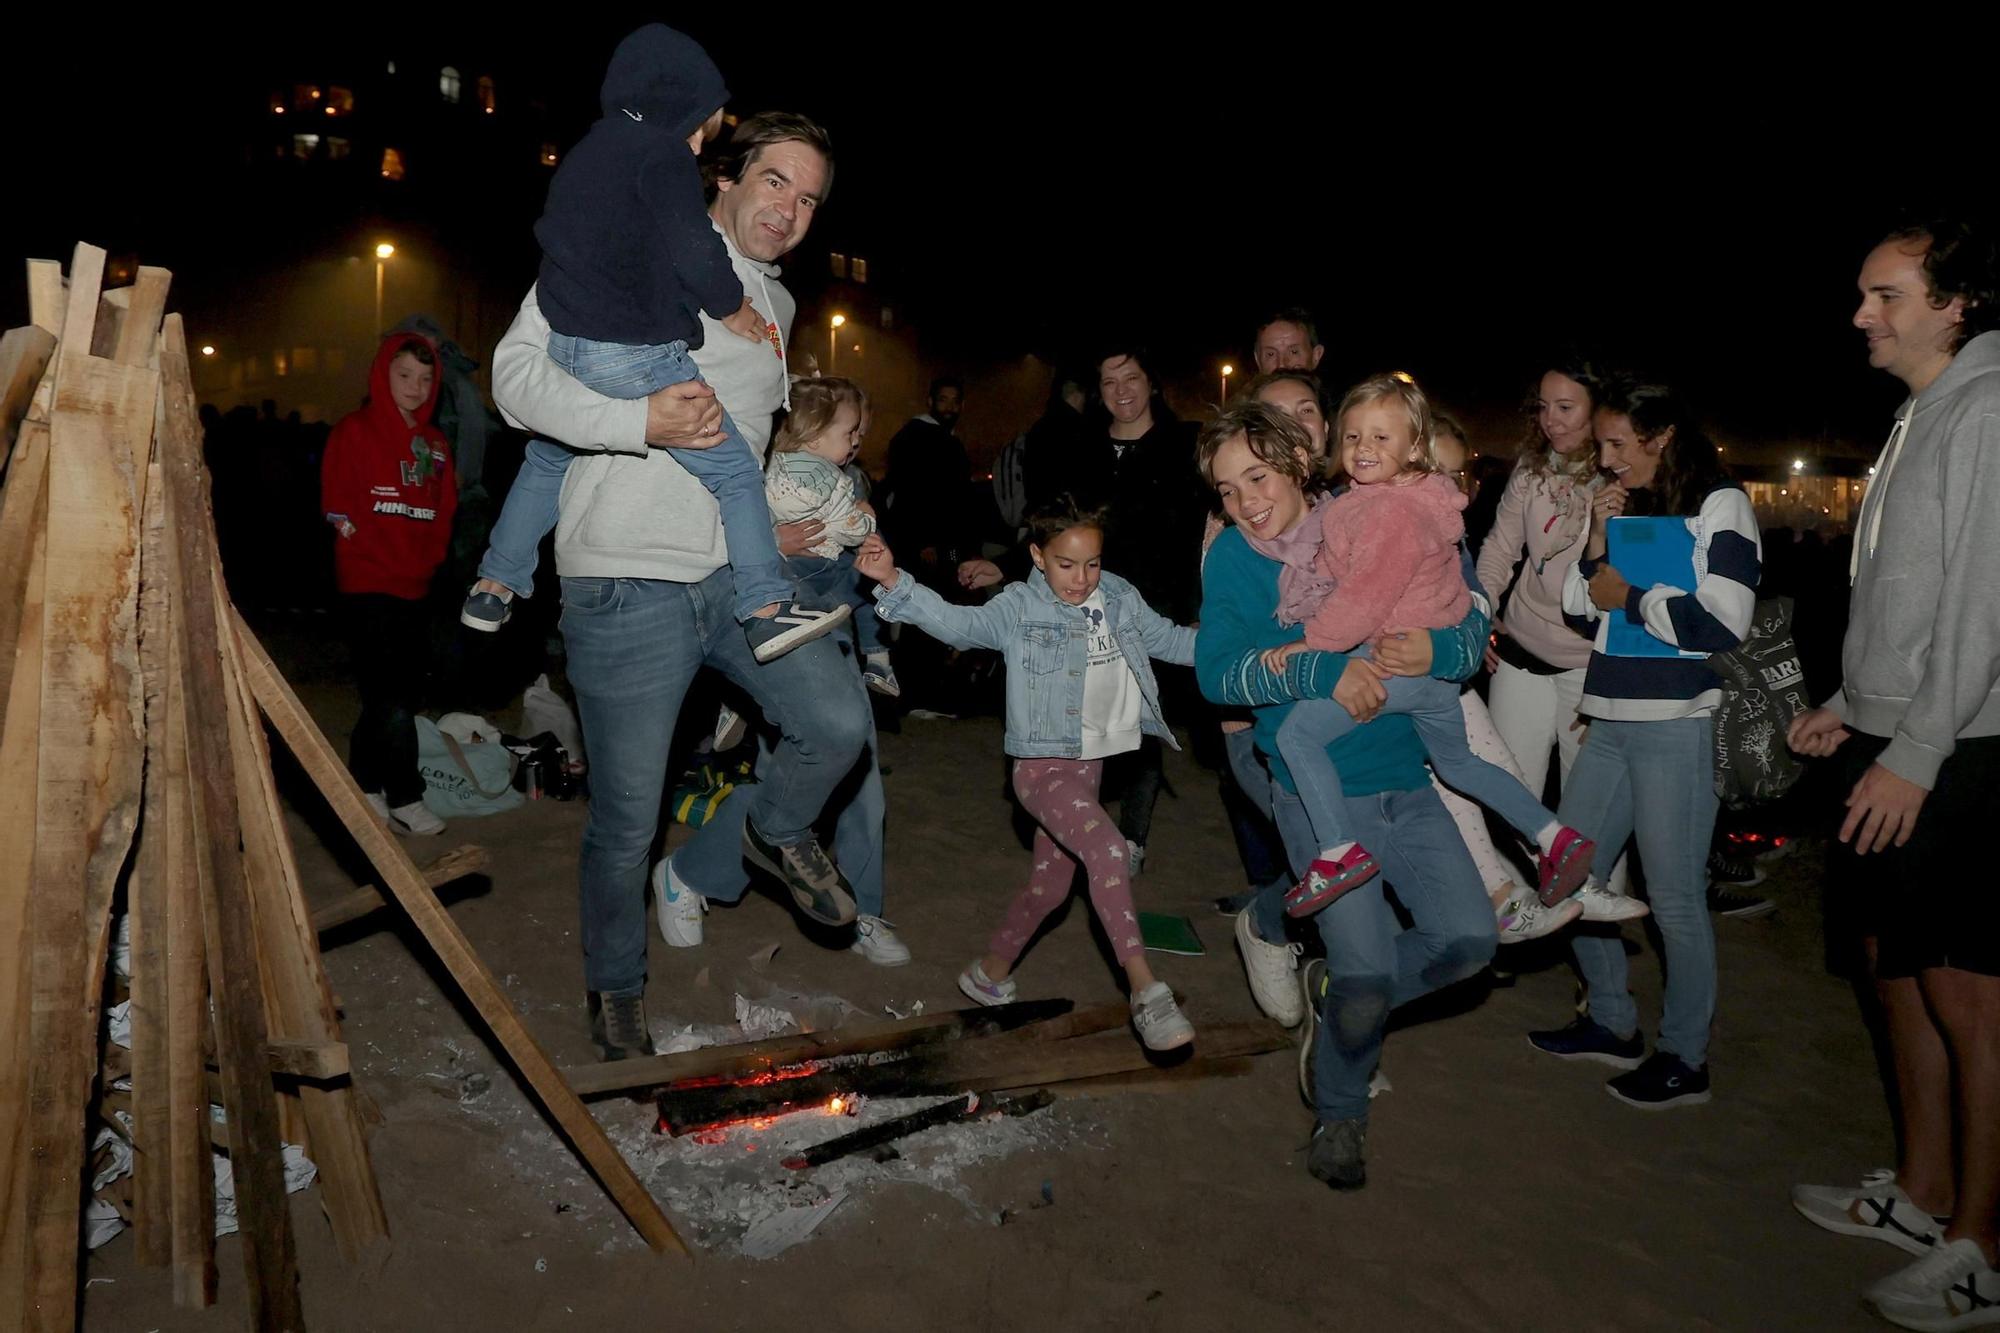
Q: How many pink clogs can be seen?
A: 2